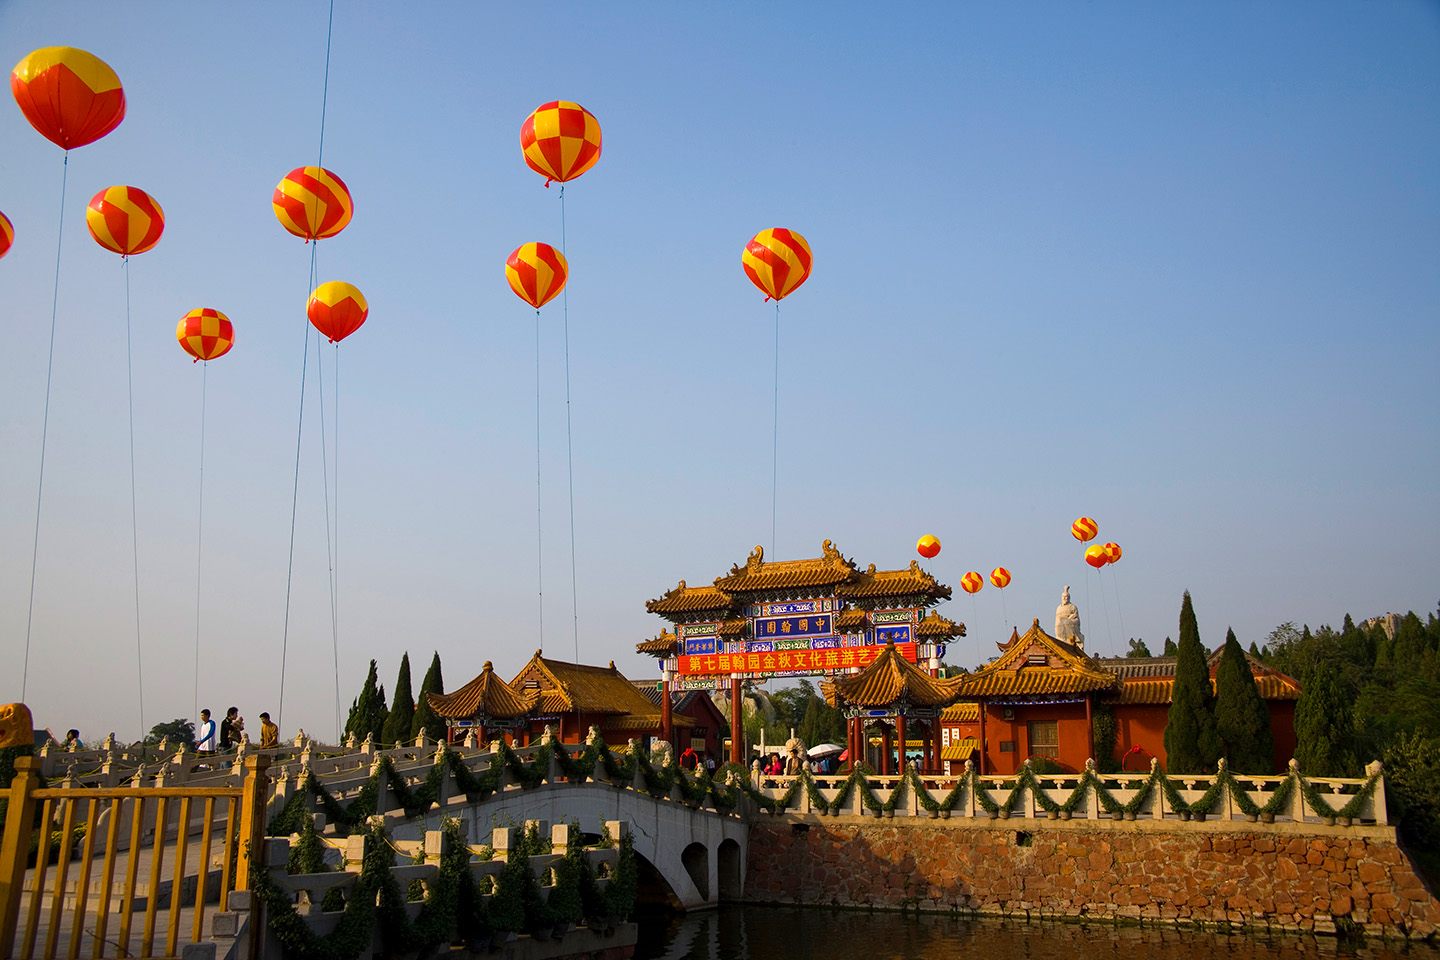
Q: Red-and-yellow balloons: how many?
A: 15